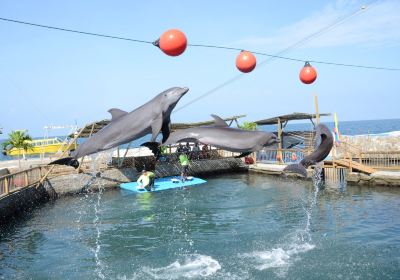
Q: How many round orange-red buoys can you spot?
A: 3